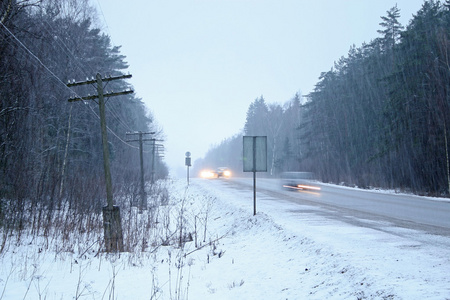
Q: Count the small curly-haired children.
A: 0